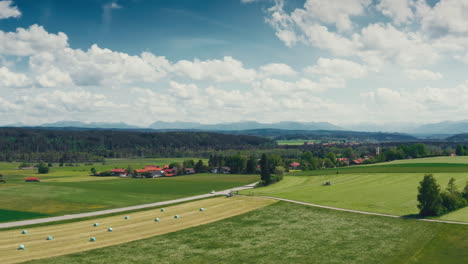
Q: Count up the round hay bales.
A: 11